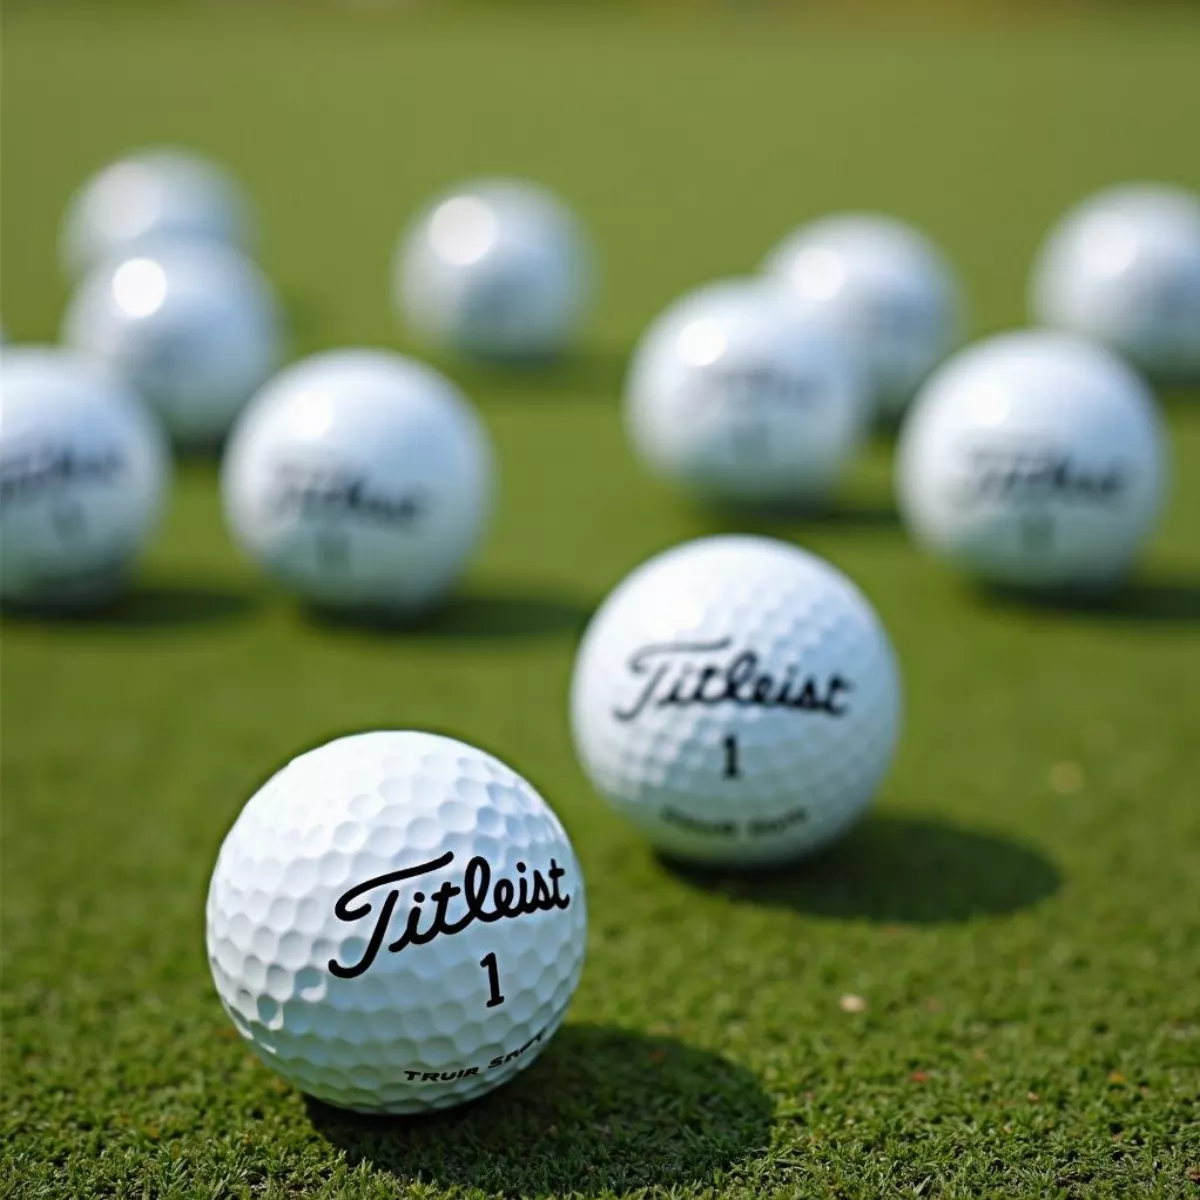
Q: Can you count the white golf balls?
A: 11